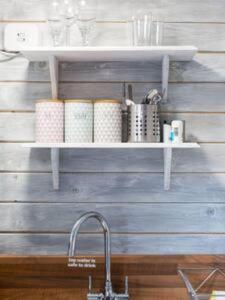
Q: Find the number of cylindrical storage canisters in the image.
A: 3